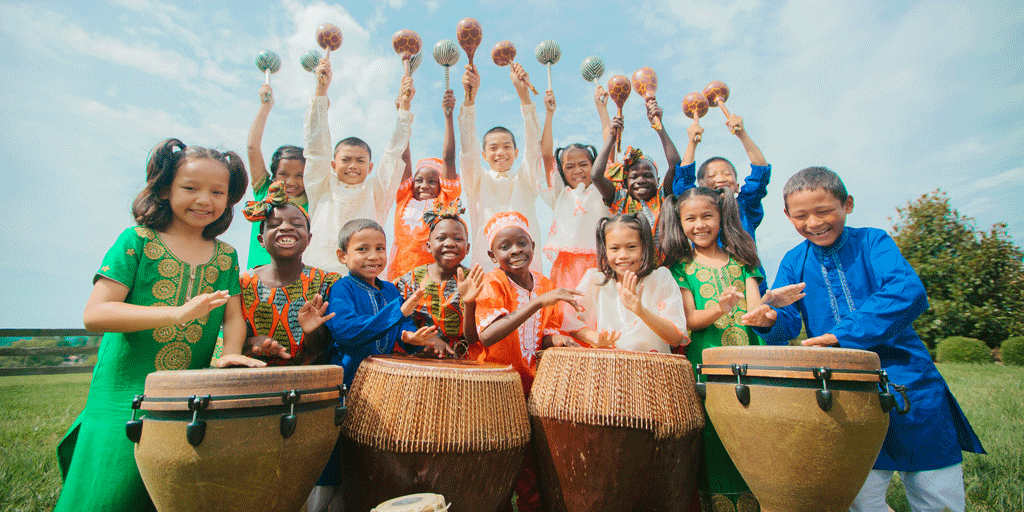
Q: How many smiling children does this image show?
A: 15